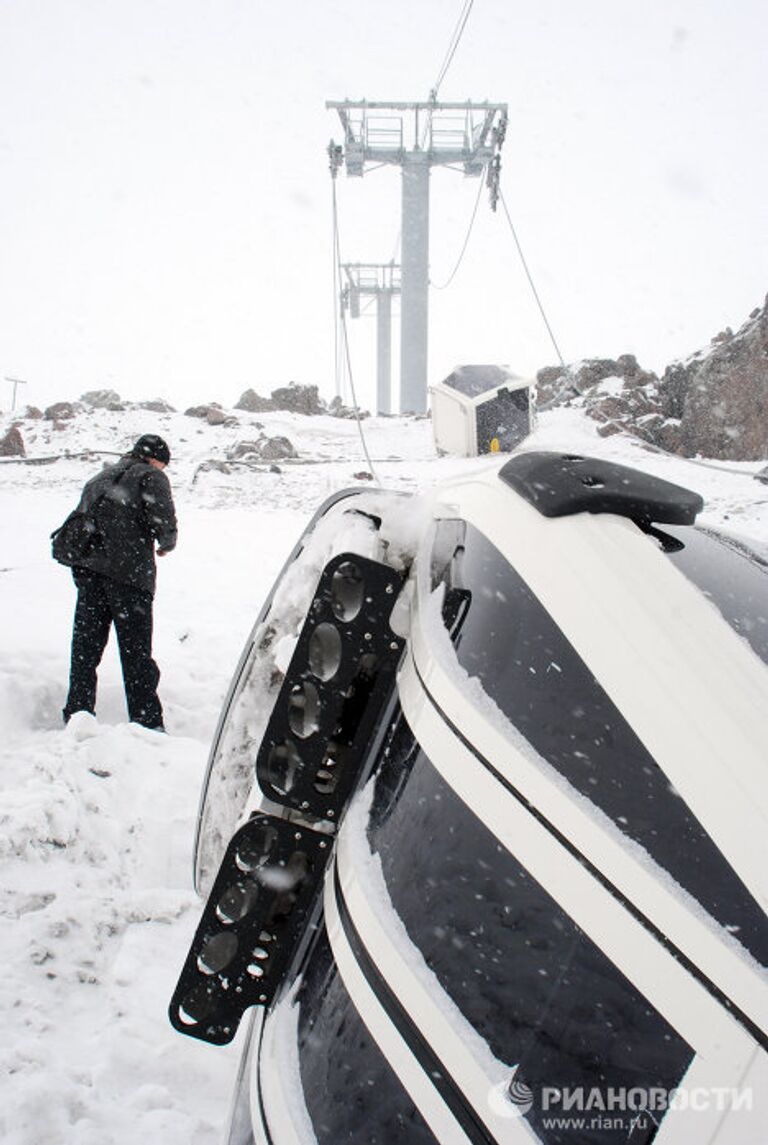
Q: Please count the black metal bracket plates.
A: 2